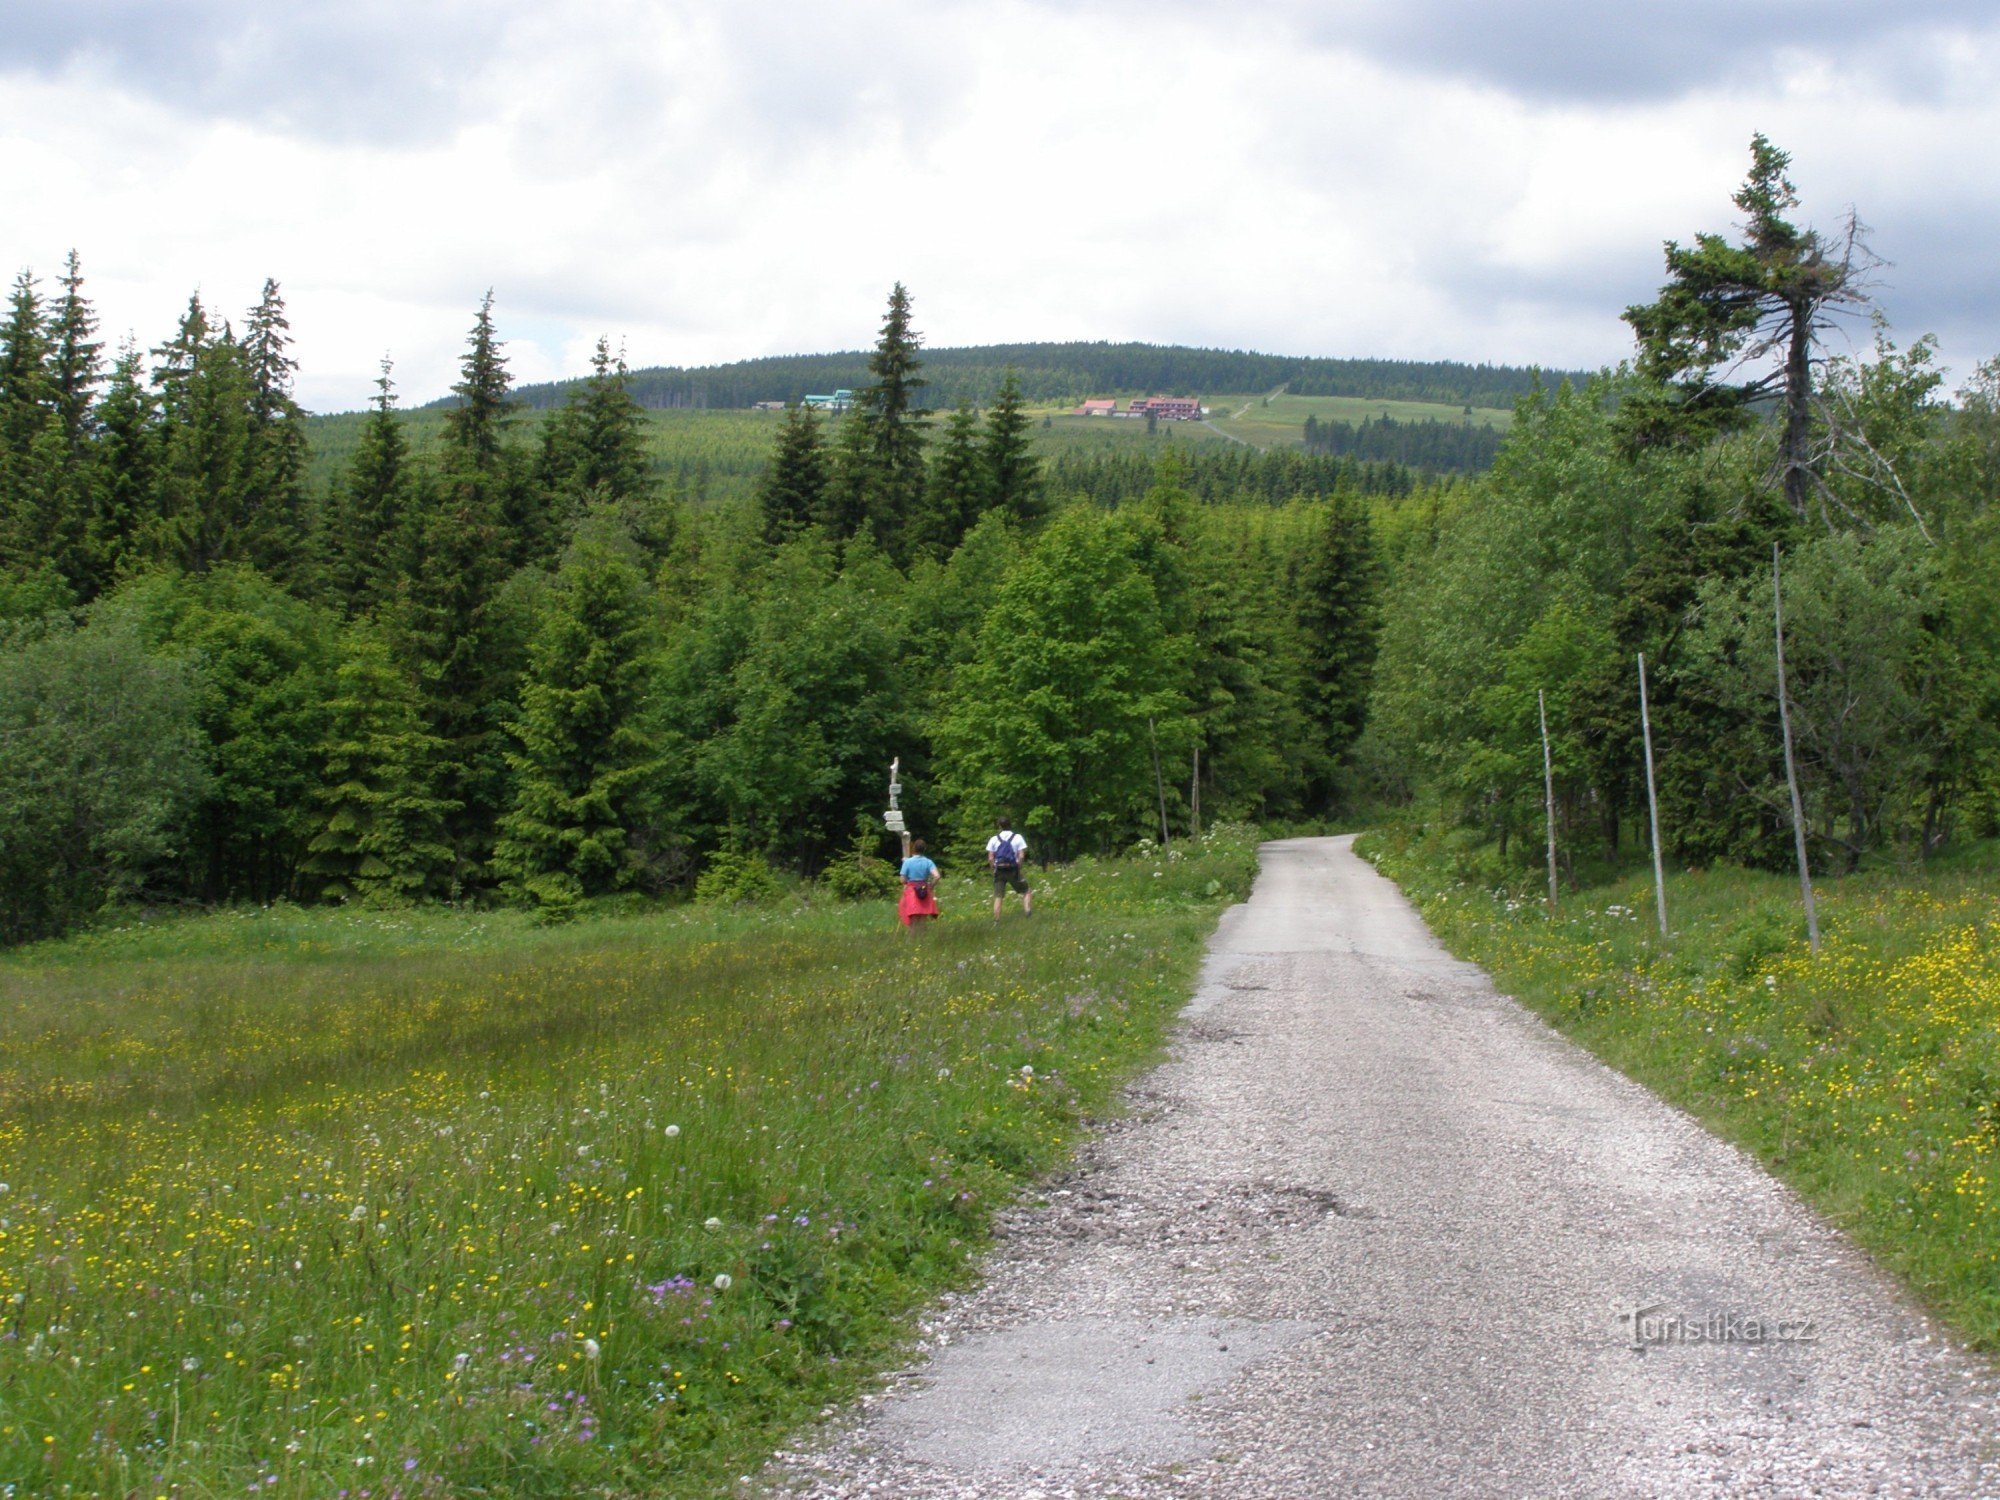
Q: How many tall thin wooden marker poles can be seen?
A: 5